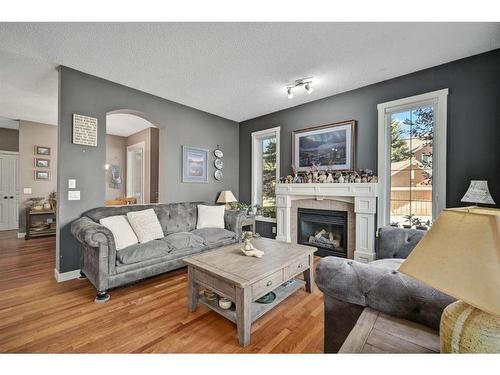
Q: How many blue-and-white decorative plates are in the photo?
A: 3